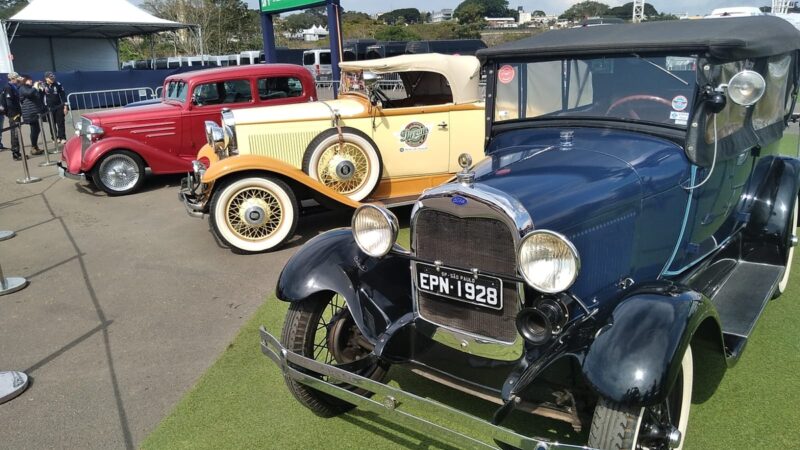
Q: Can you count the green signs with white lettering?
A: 1